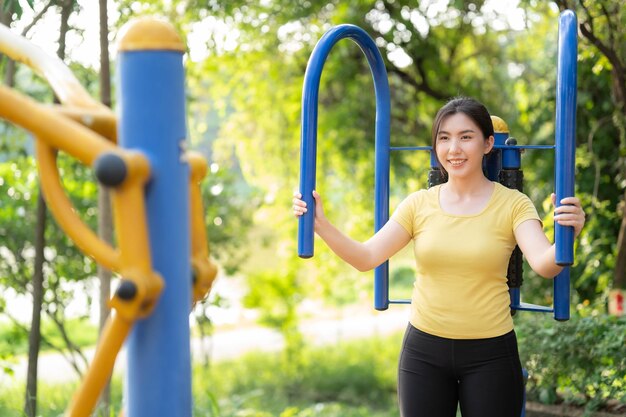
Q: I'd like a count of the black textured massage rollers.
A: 2